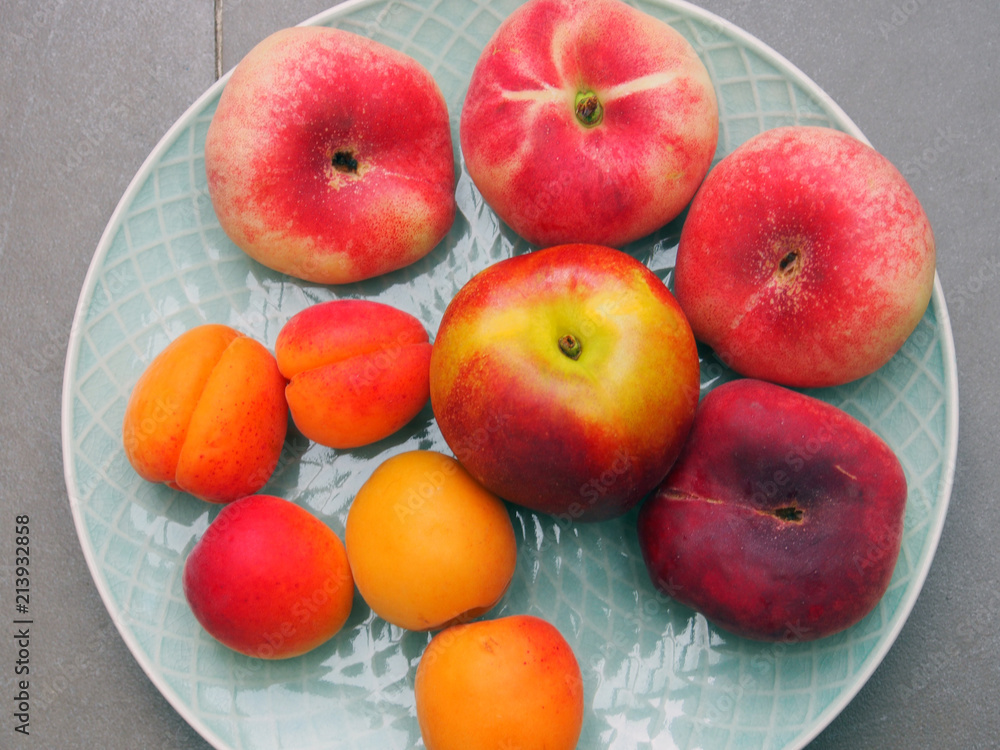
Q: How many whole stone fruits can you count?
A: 10